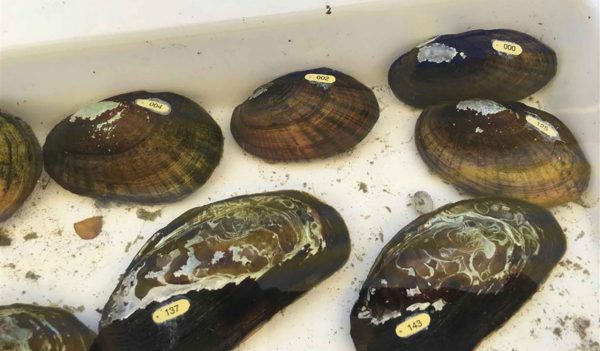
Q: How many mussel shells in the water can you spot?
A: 8